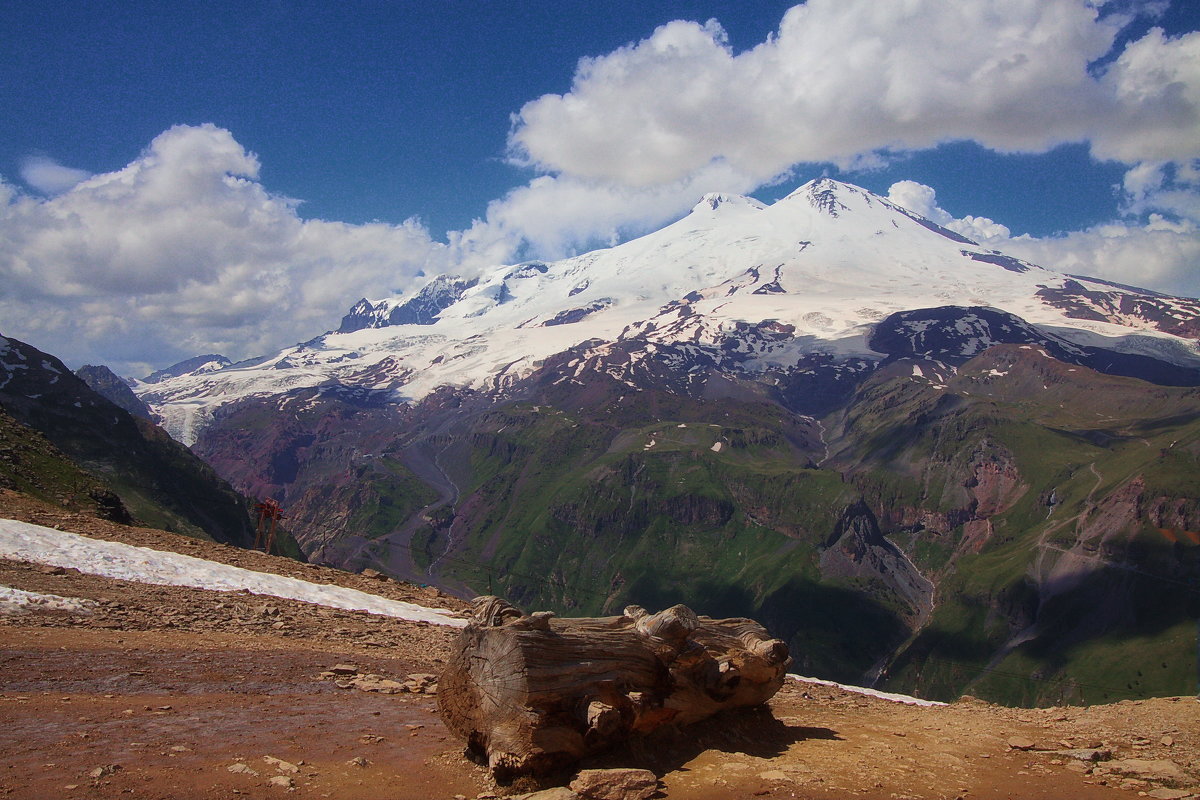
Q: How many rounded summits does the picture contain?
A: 2